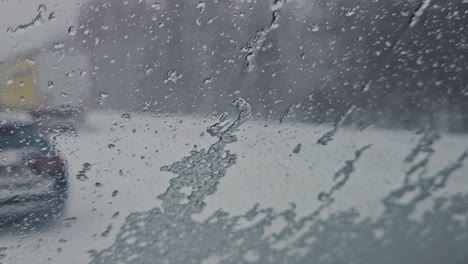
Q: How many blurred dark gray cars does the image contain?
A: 1